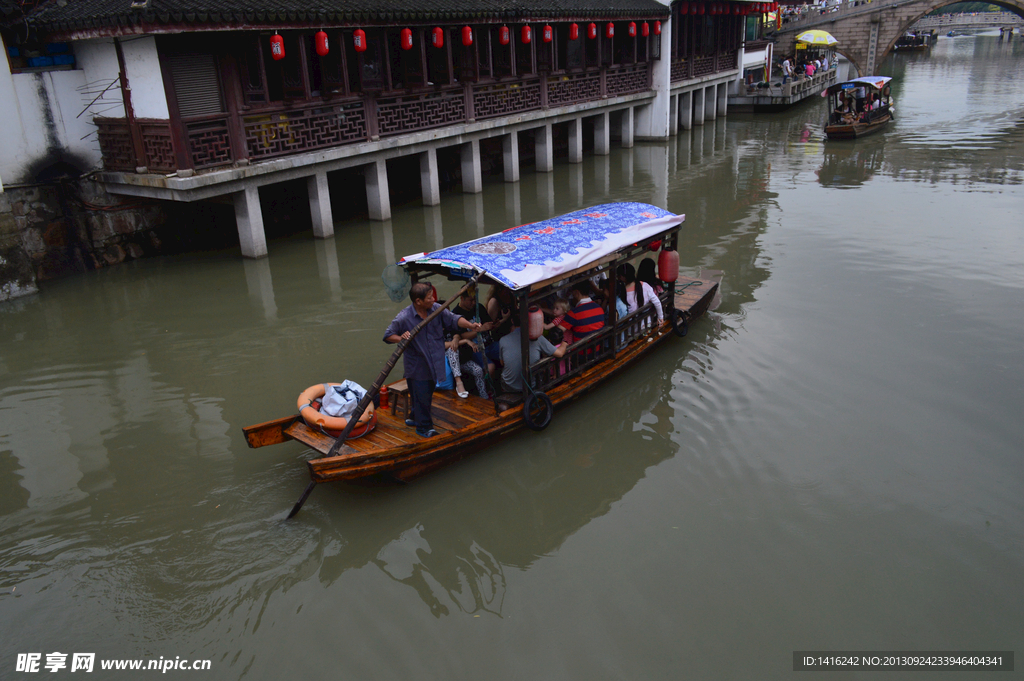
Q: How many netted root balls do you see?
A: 0